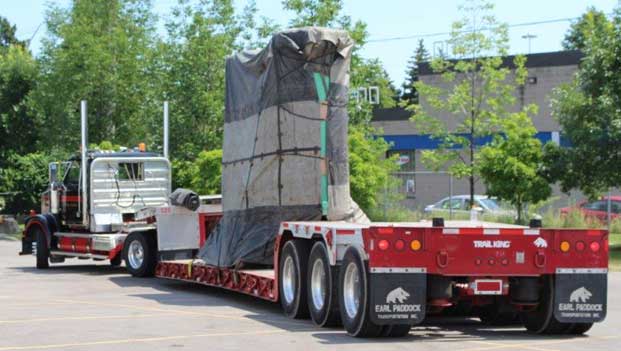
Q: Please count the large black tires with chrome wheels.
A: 4